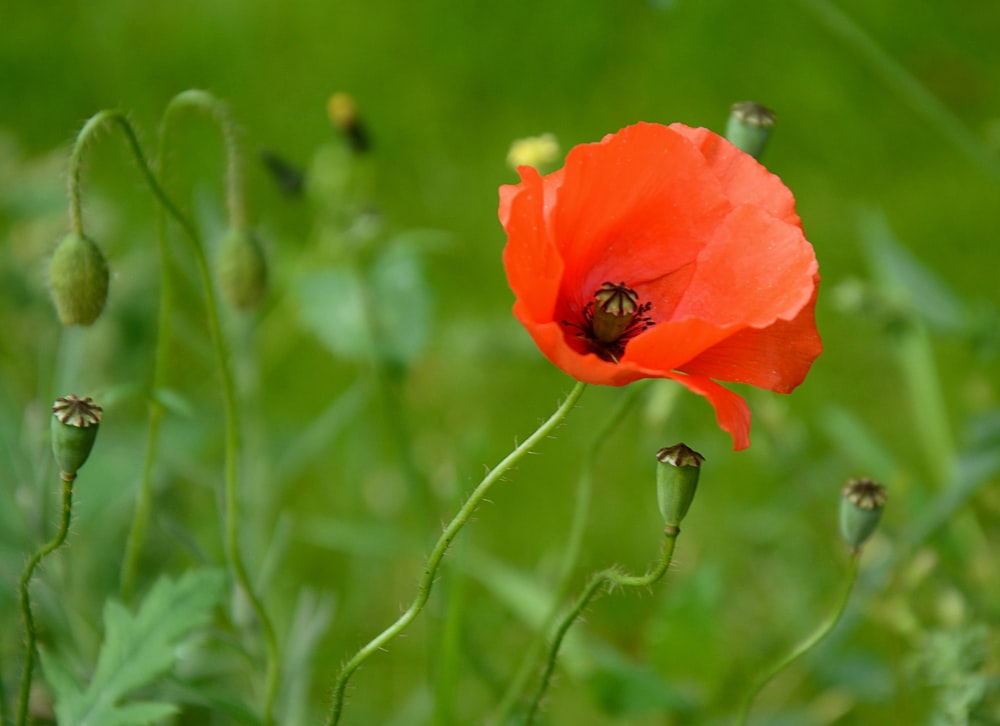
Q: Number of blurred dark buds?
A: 2